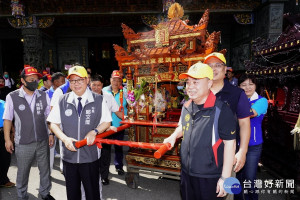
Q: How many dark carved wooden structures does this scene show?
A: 1